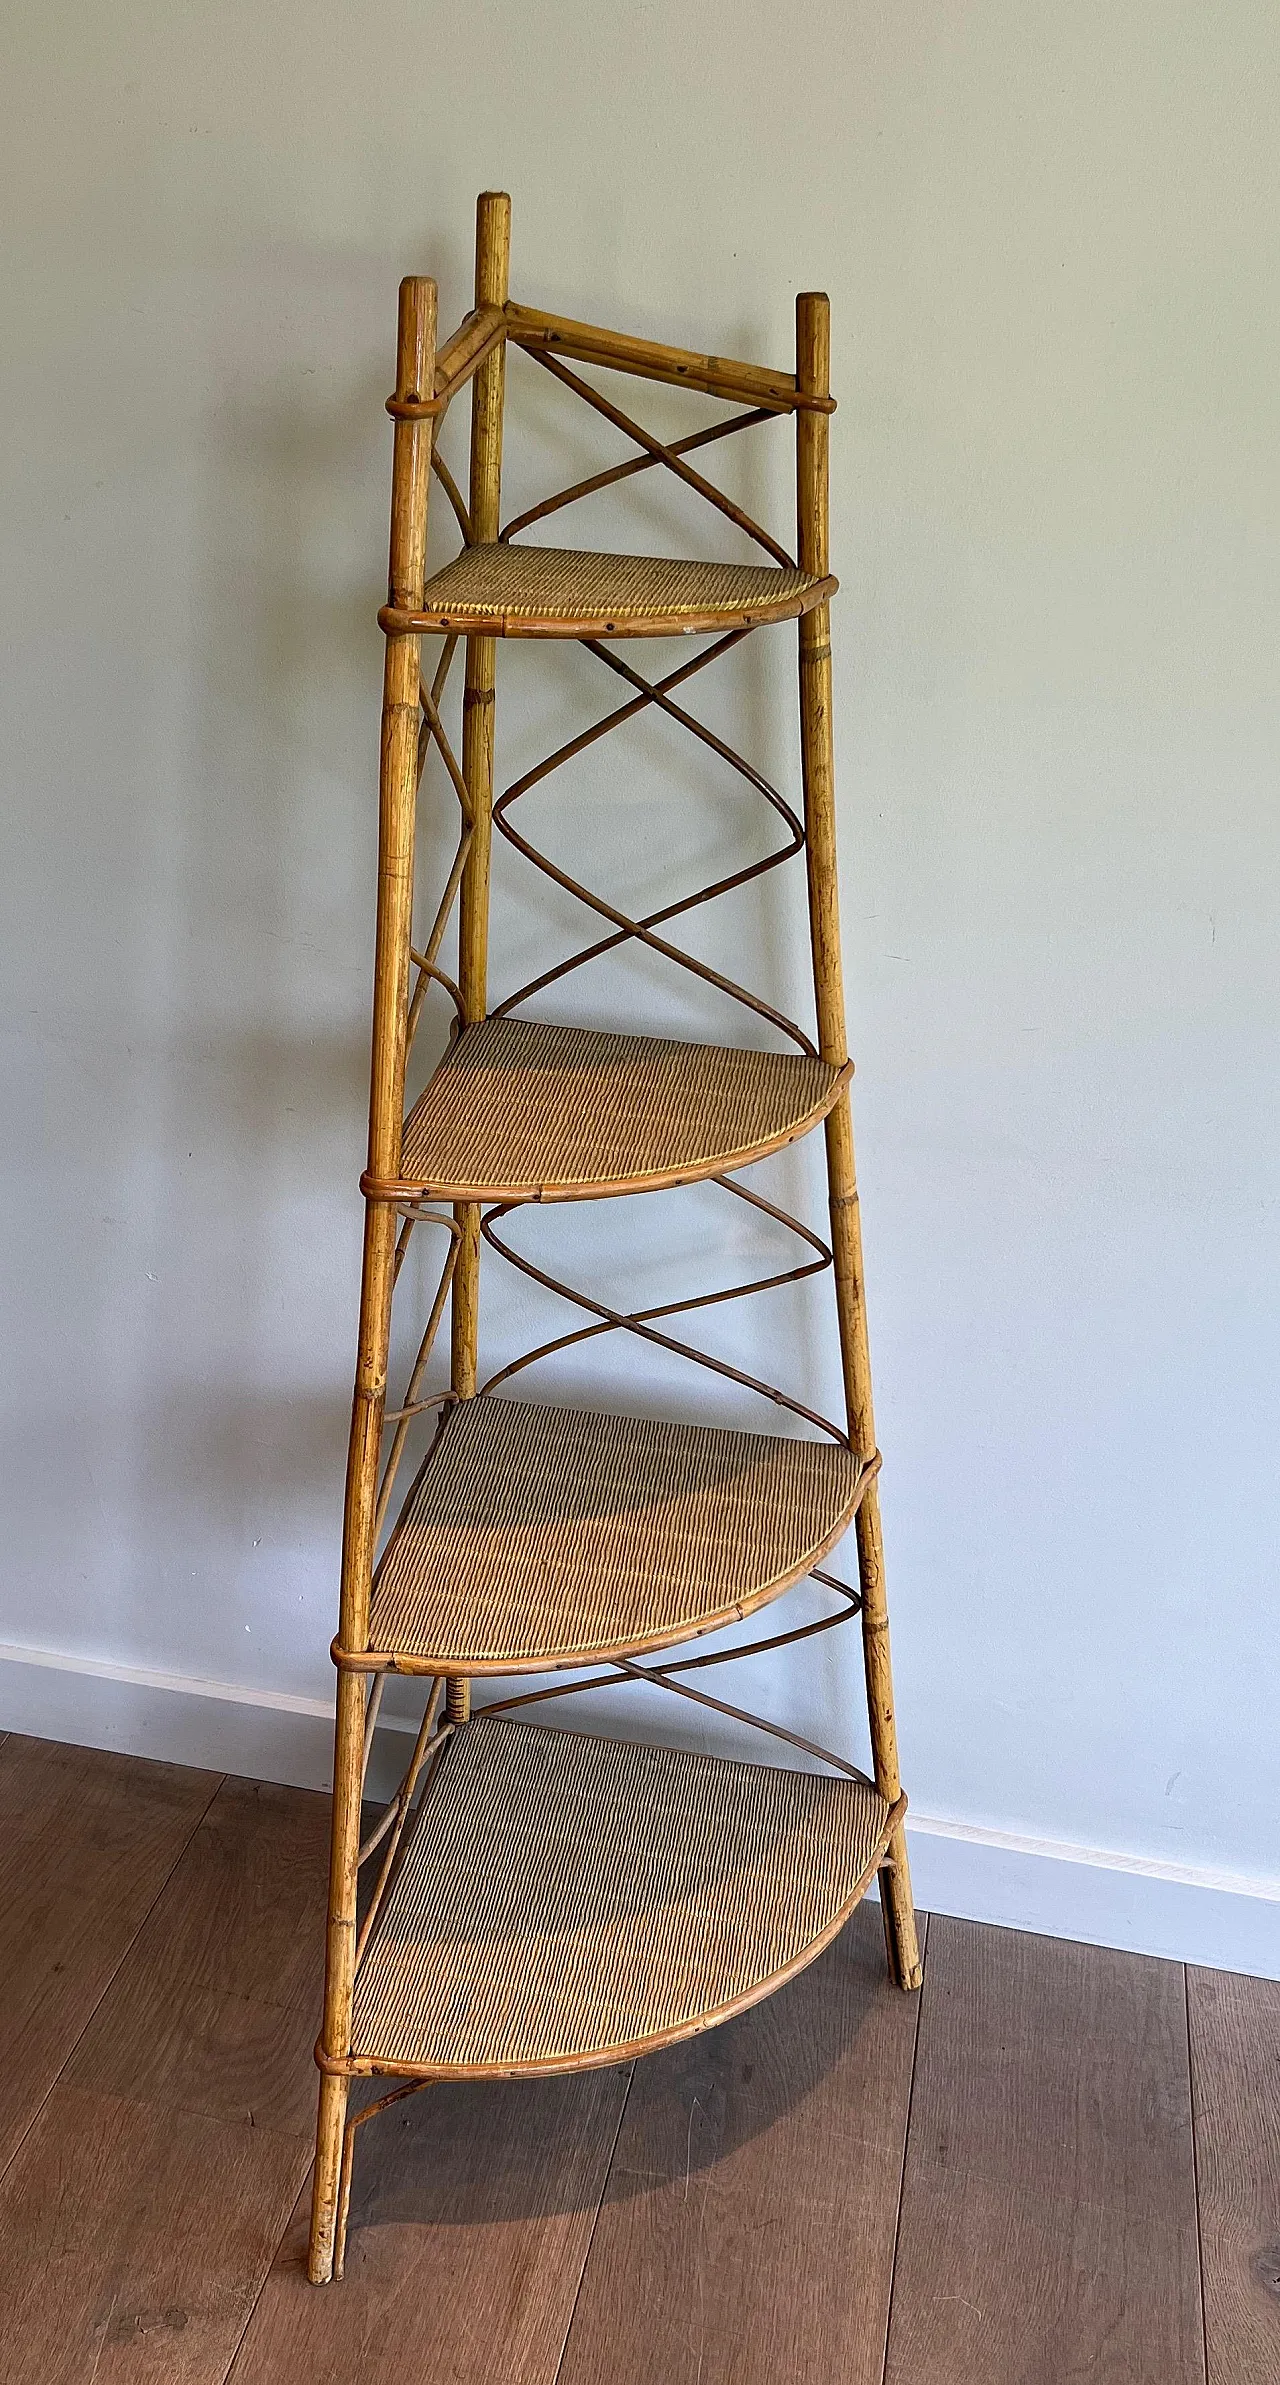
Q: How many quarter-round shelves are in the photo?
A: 4